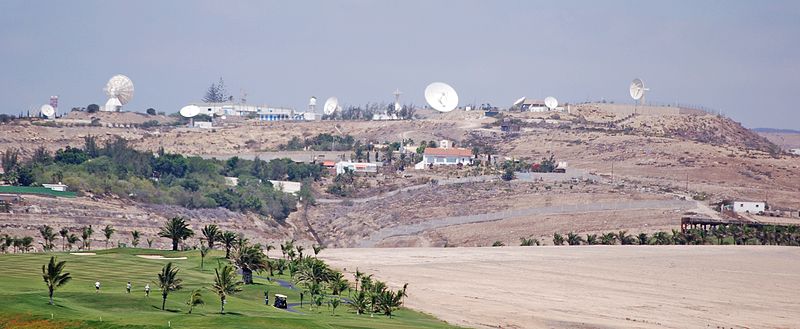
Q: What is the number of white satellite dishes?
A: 8